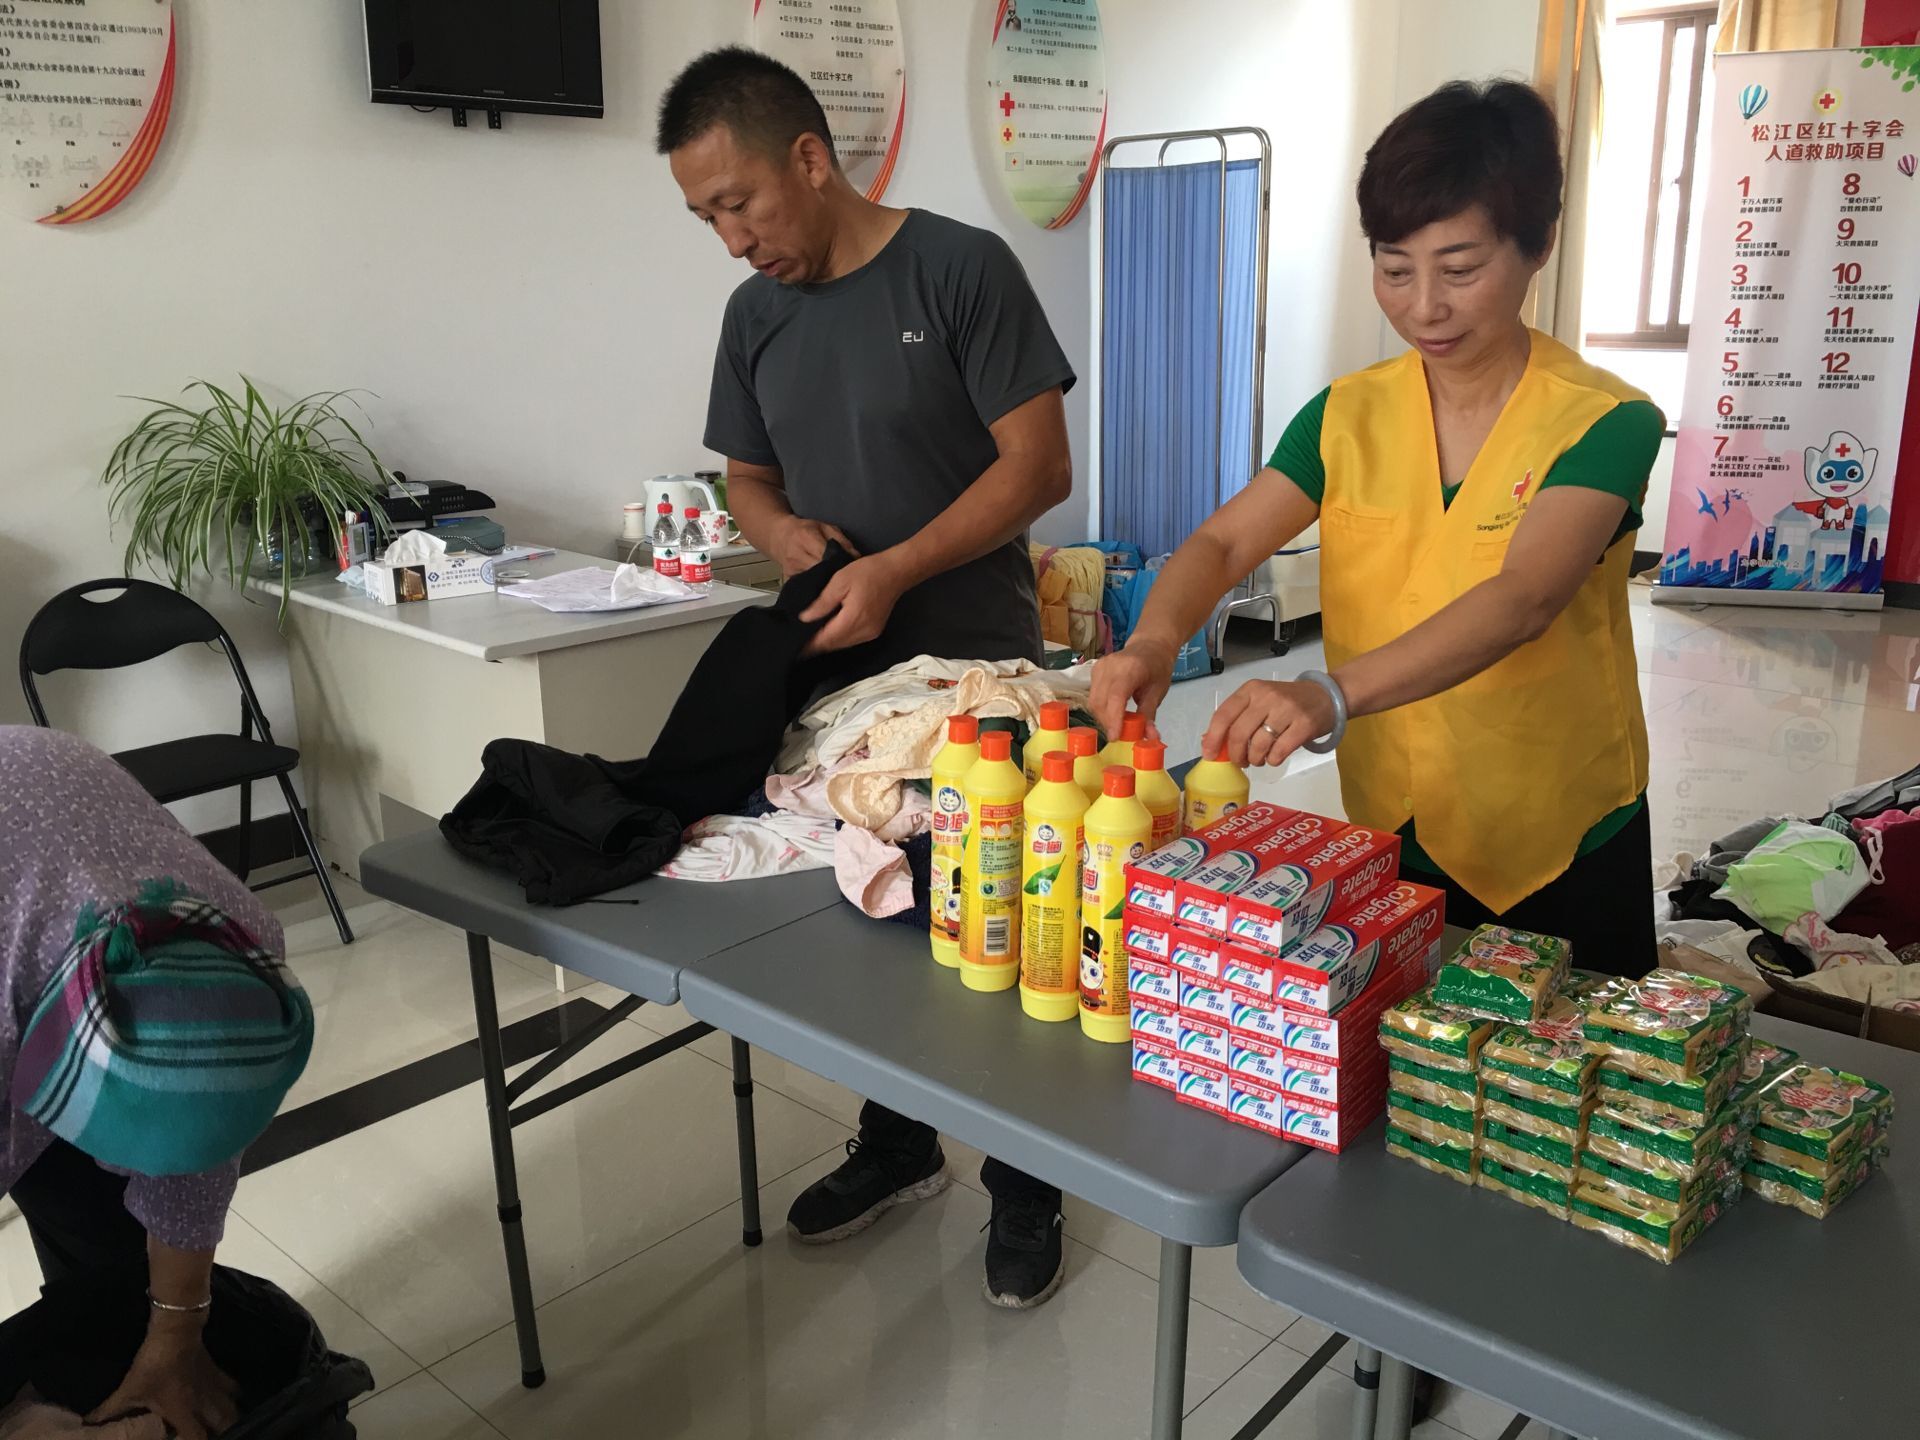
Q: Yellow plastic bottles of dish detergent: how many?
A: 9